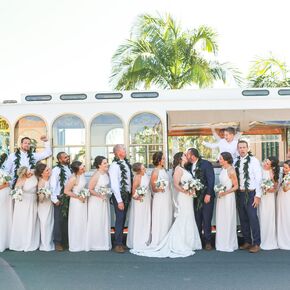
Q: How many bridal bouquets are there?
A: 11